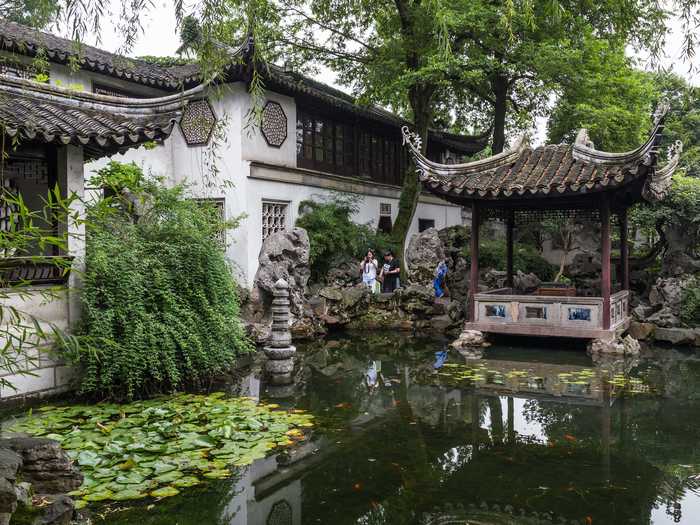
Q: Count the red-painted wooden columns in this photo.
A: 4